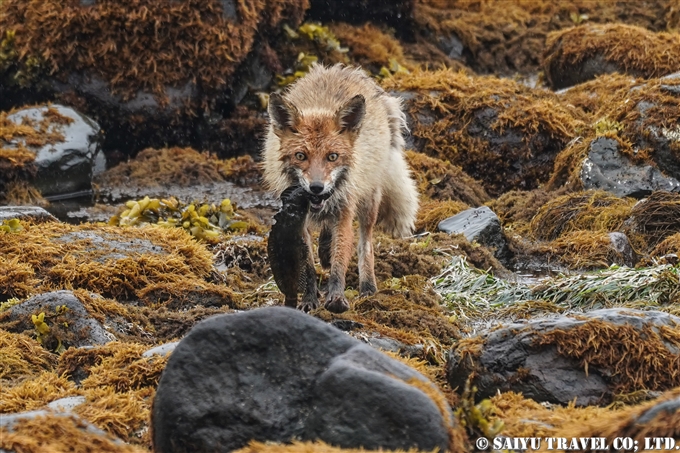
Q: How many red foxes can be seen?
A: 1